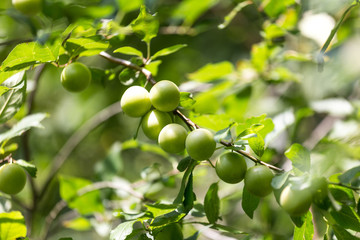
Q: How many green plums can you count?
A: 13